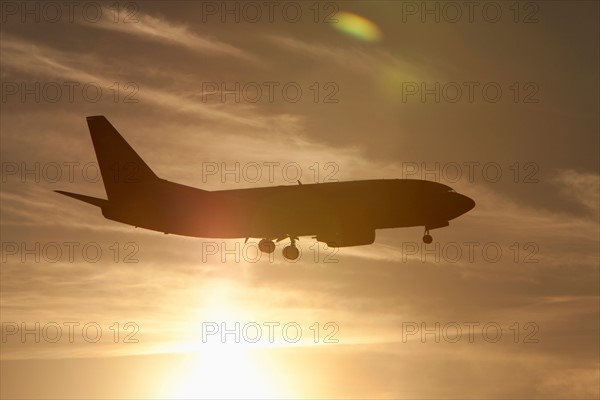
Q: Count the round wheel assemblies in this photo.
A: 3